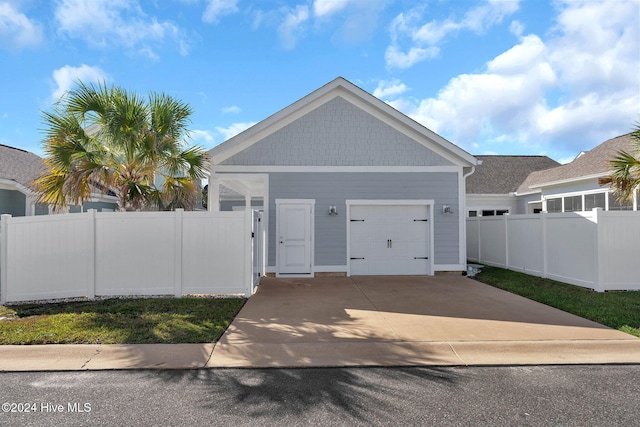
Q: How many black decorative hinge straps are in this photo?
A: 4